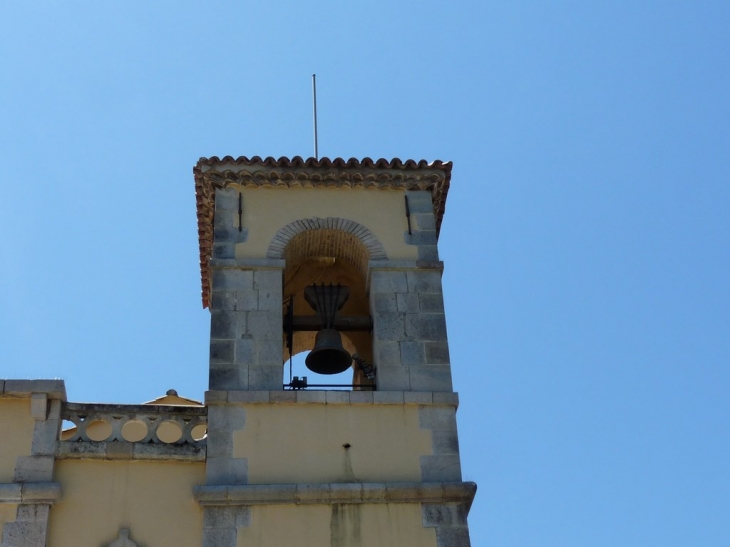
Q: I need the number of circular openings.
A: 5